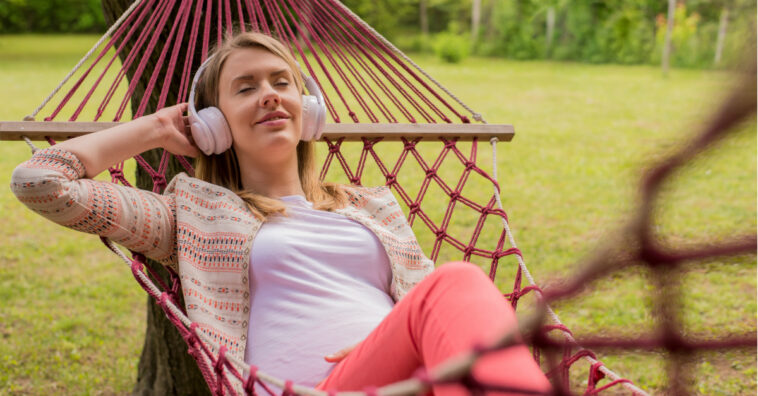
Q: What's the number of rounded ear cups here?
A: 2